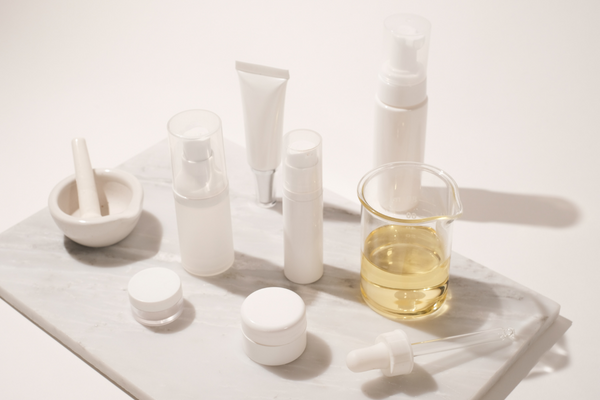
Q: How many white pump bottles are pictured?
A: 3